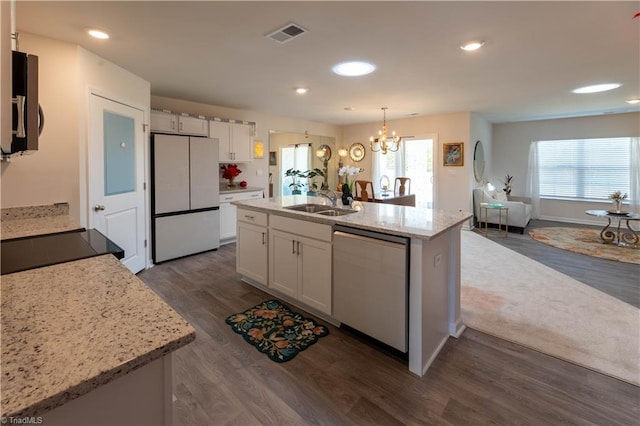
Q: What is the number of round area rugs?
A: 1